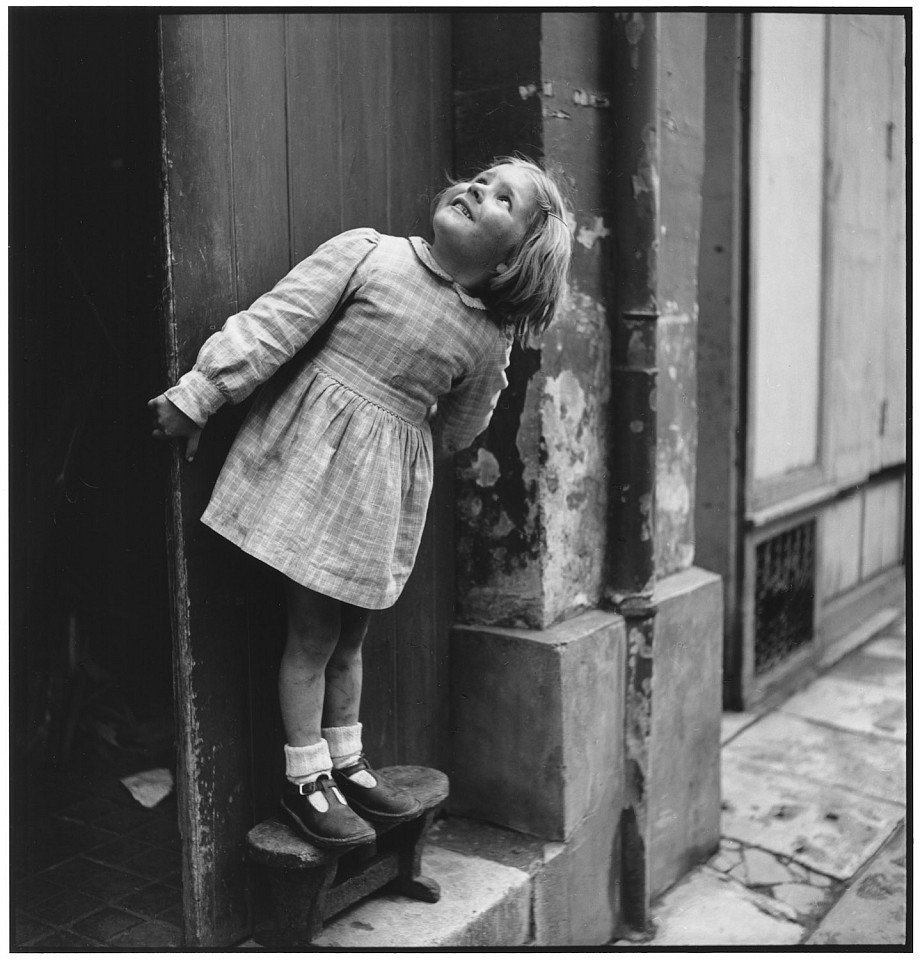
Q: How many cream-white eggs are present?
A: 0